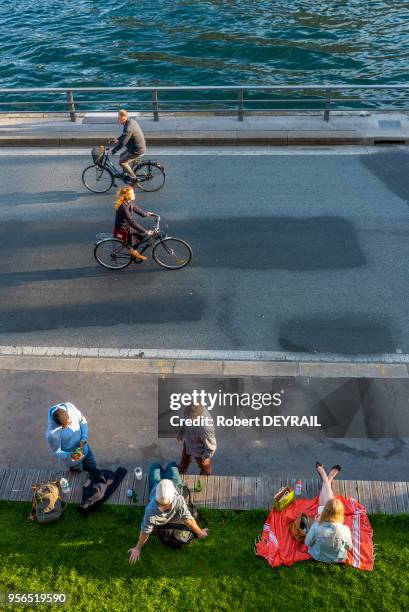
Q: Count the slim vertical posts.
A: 4